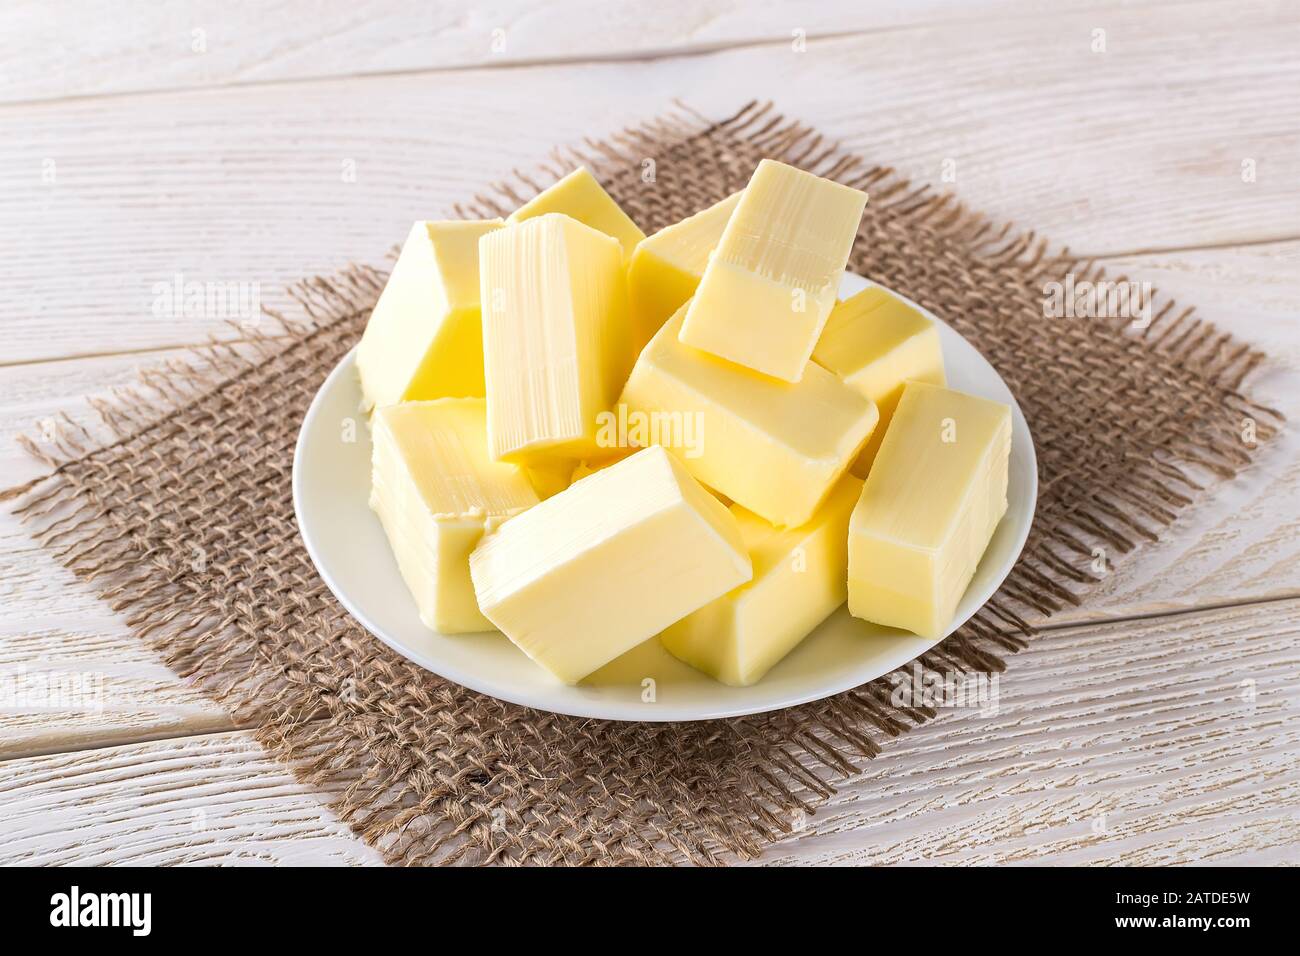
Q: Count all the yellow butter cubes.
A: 11